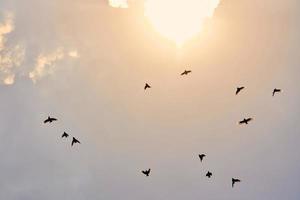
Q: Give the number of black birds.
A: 12